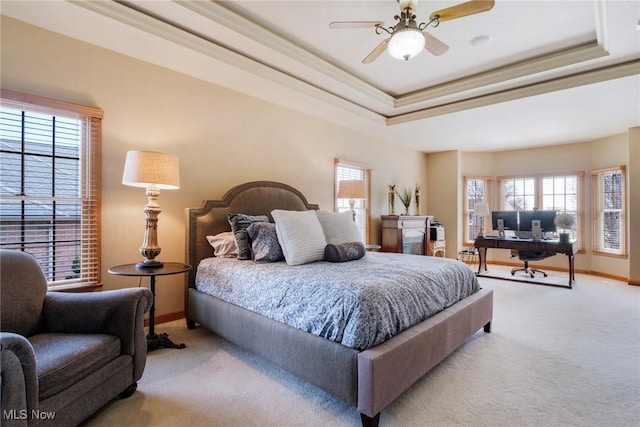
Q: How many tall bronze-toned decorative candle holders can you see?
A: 2